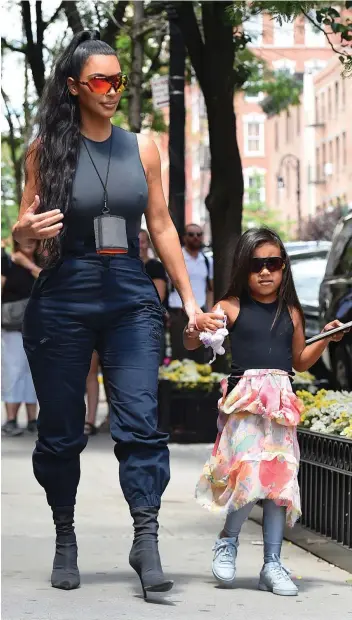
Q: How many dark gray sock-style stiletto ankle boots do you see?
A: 2